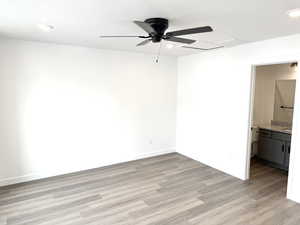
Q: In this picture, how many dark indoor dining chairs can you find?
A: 0